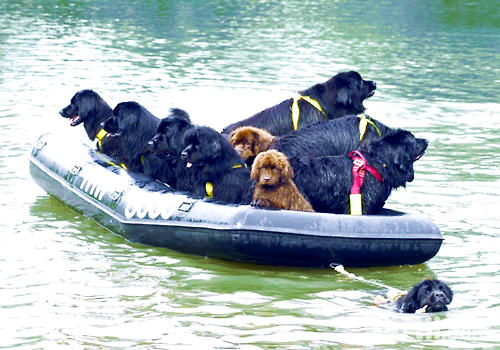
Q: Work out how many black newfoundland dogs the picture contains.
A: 8